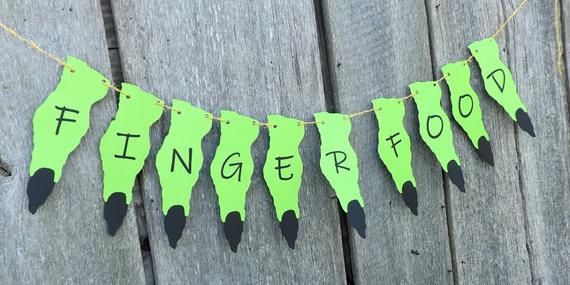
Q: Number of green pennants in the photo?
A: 10